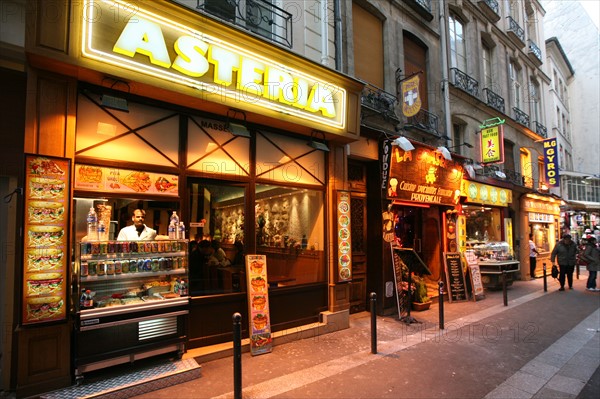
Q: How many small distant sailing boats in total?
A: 0